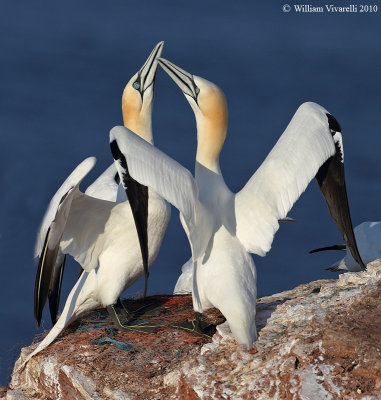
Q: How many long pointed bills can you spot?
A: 2